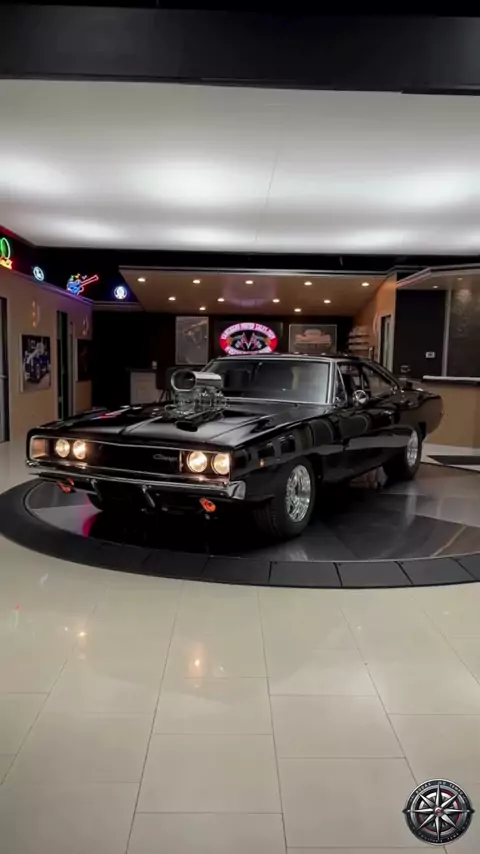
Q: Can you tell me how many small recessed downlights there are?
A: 11